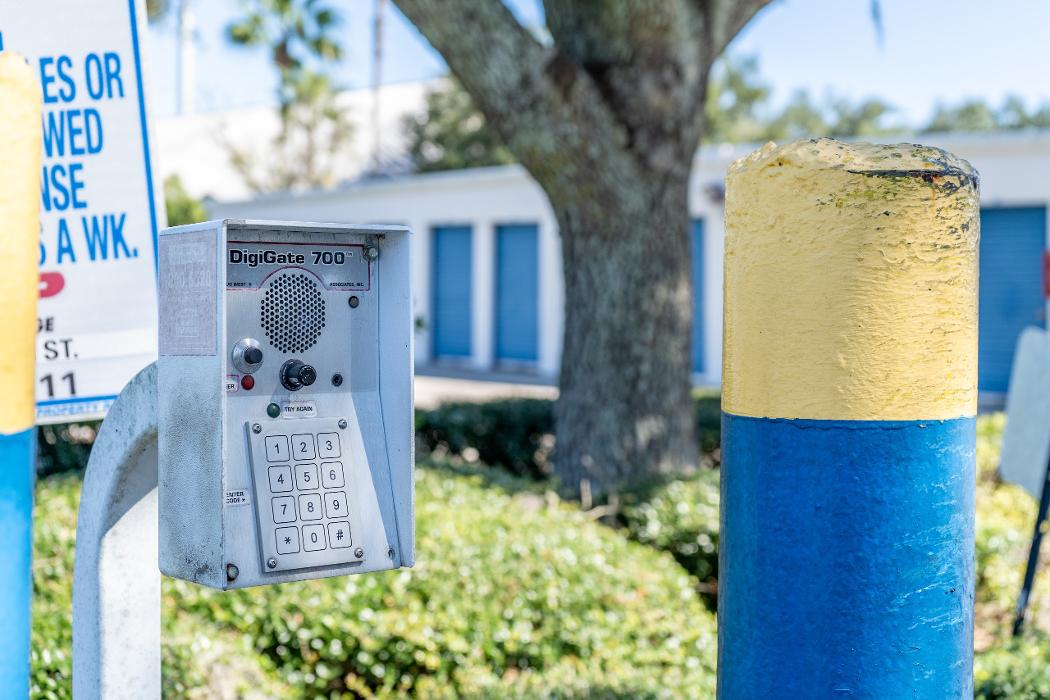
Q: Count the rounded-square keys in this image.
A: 12